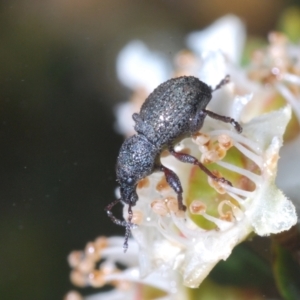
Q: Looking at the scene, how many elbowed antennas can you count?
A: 2